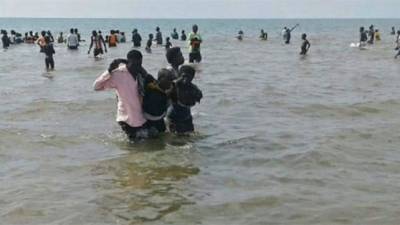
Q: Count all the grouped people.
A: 4